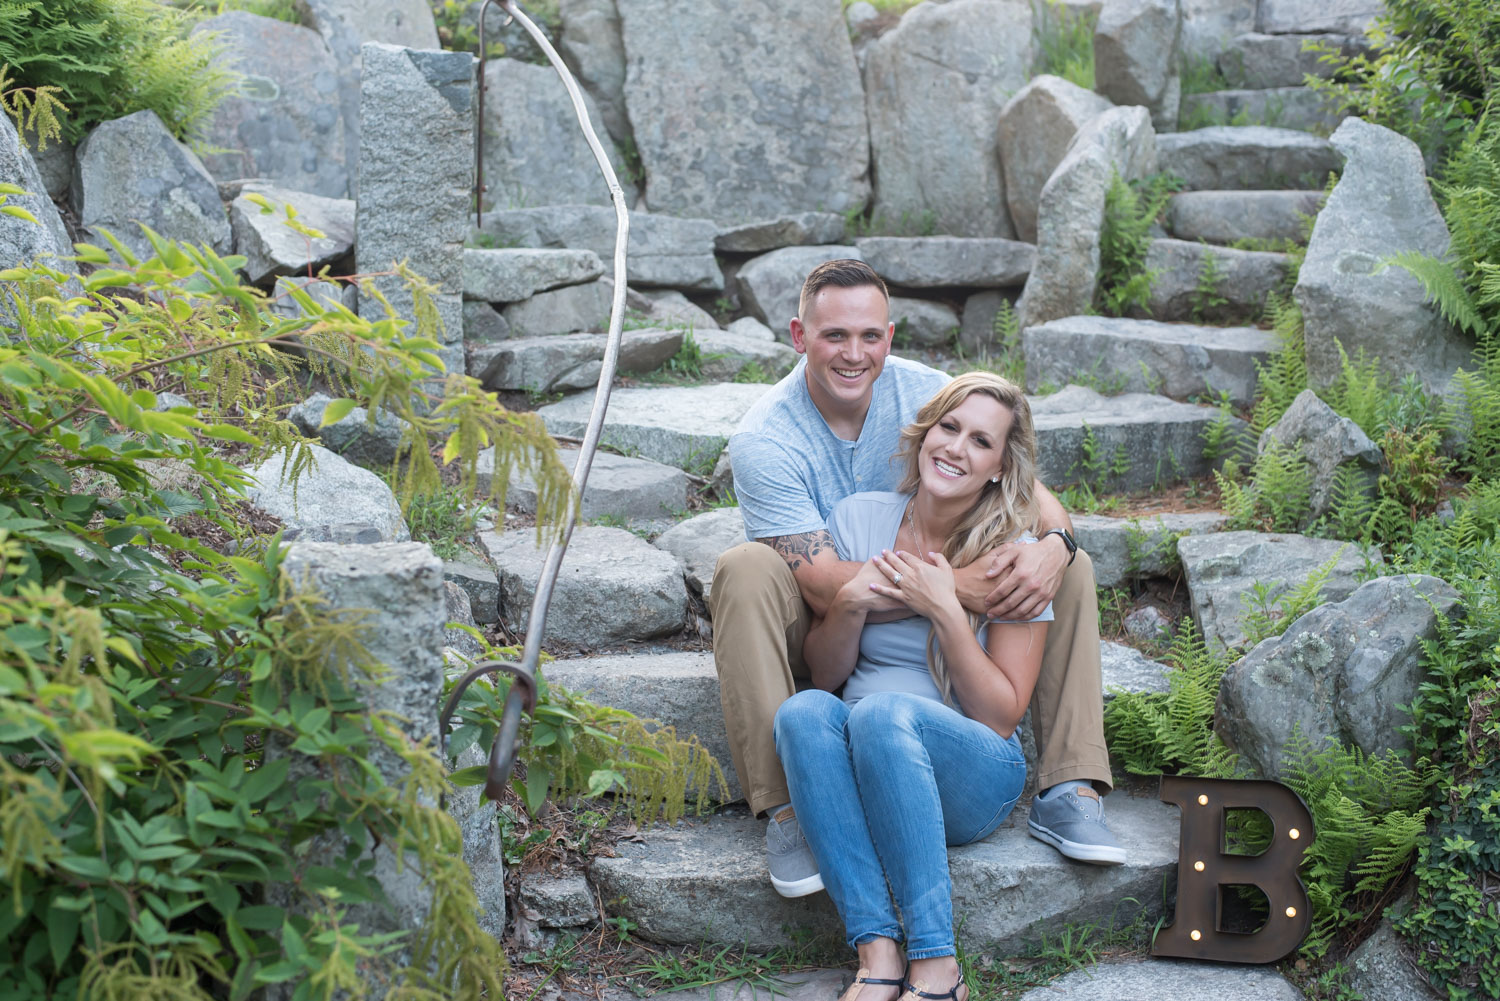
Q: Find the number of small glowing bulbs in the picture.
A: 5